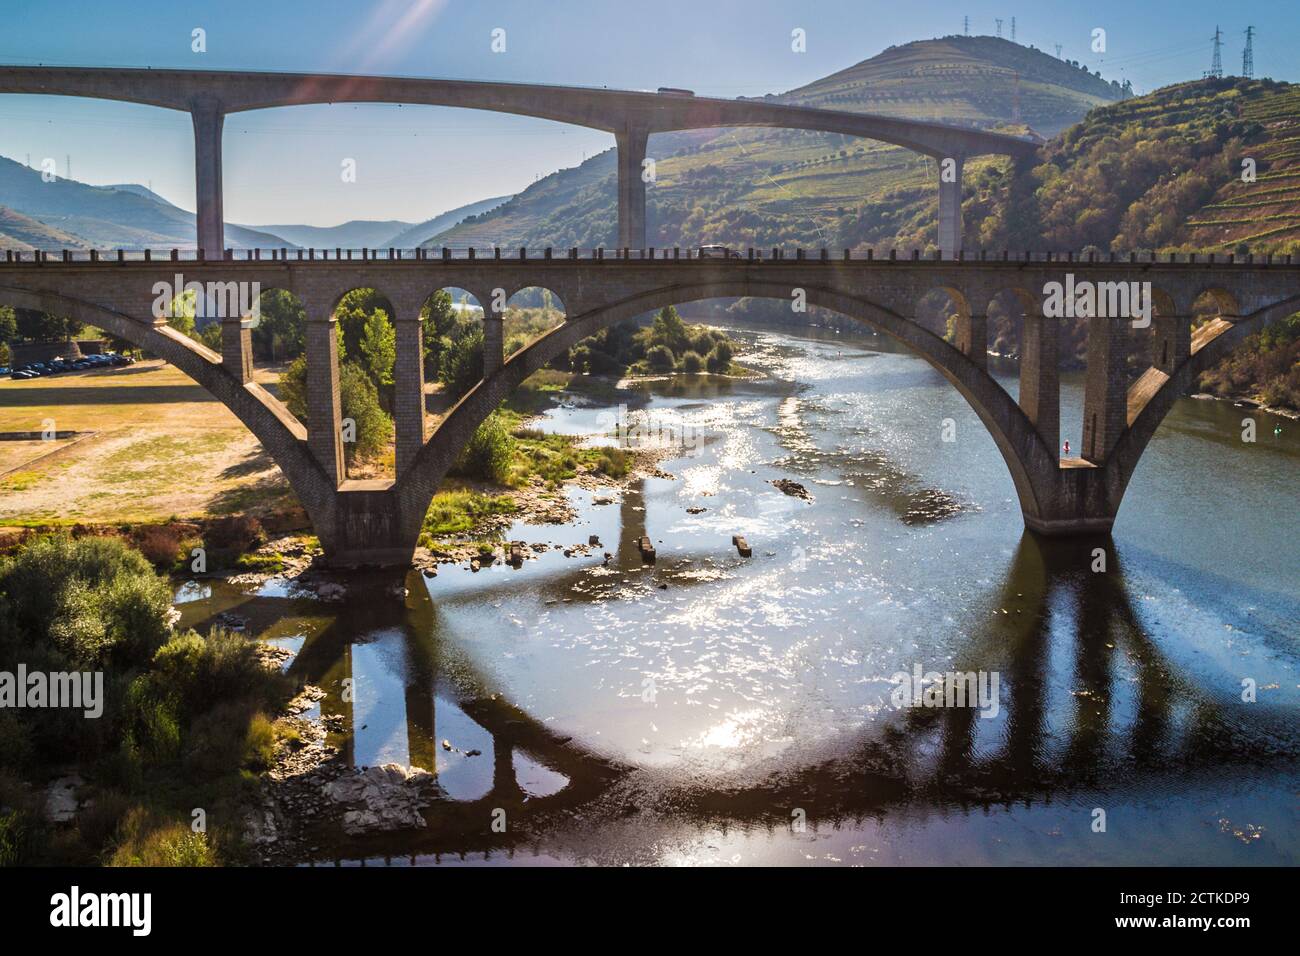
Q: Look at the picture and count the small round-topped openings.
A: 10